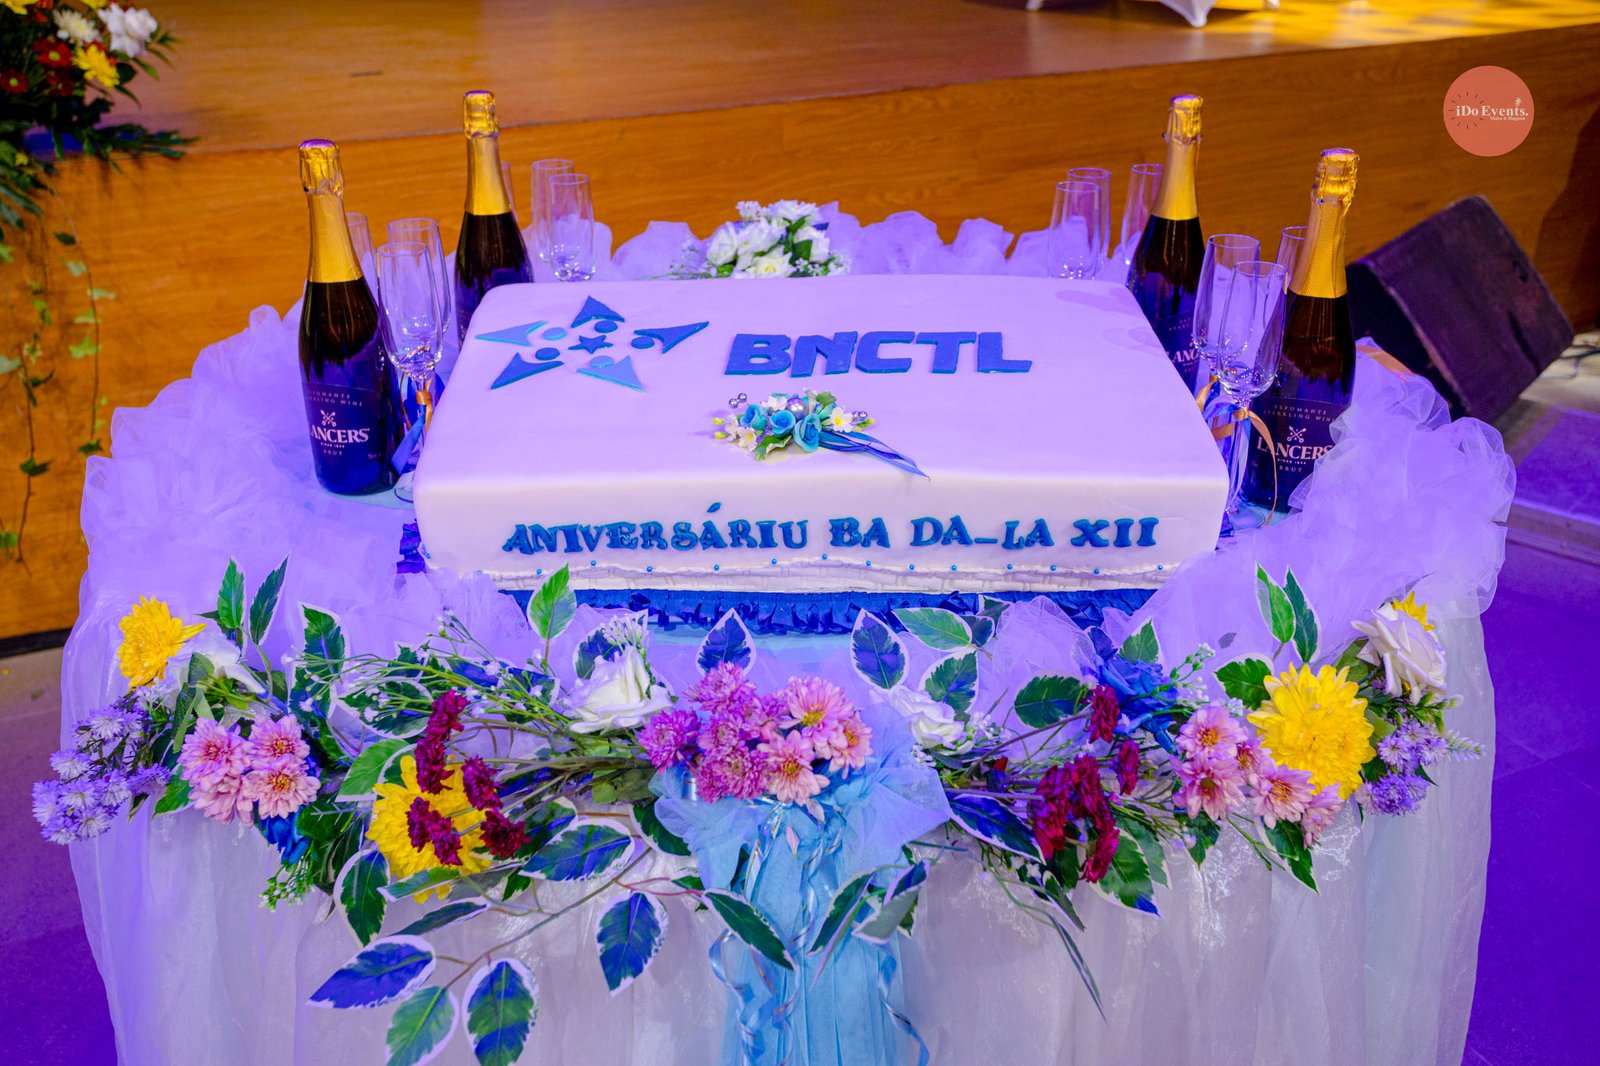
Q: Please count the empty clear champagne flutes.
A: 12